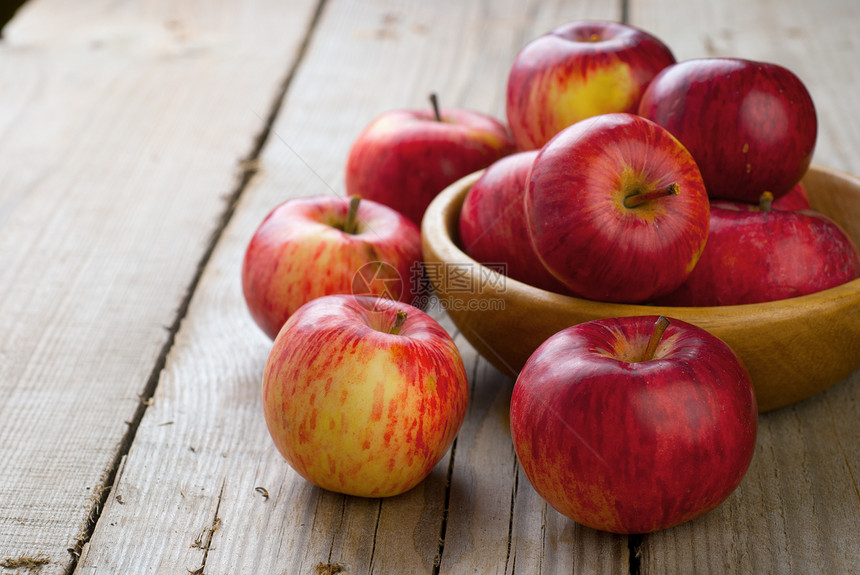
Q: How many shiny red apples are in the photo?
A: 10